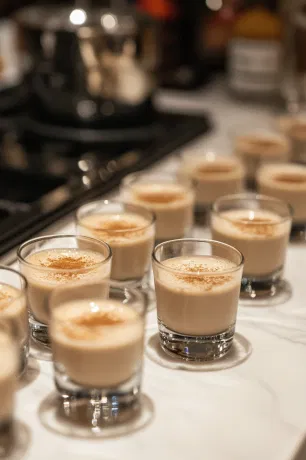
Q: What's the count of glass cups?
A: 12